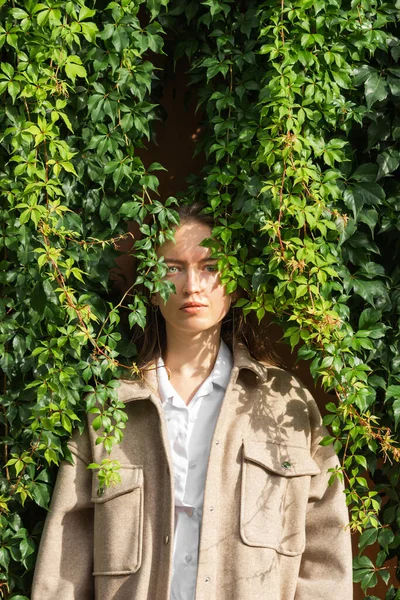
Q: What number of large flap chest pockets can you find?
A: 2